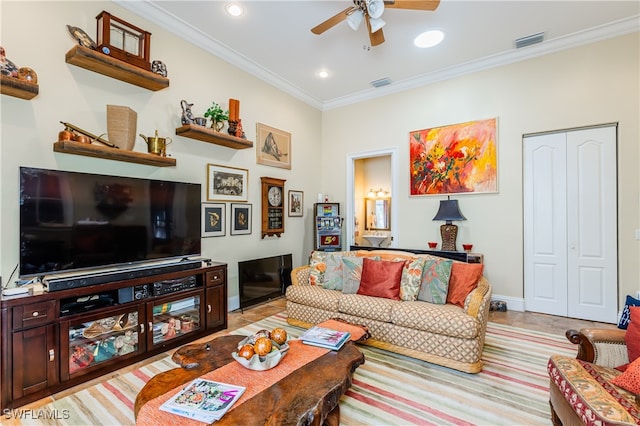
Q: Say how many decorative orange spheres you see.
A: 3